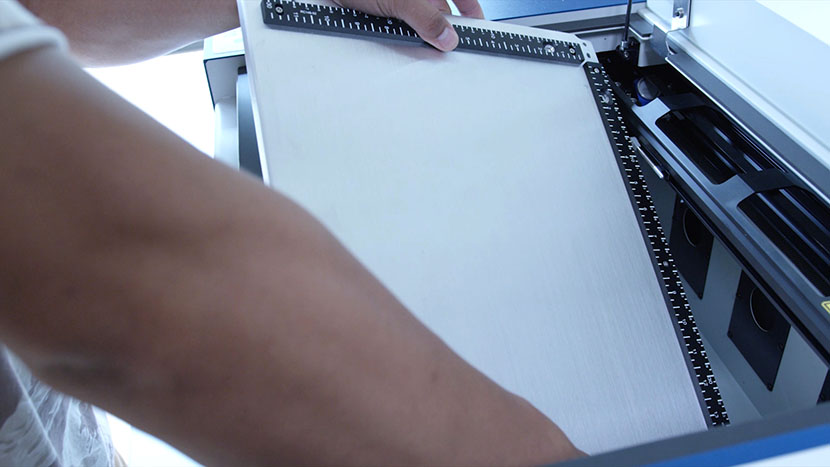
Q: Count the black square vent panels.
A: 2